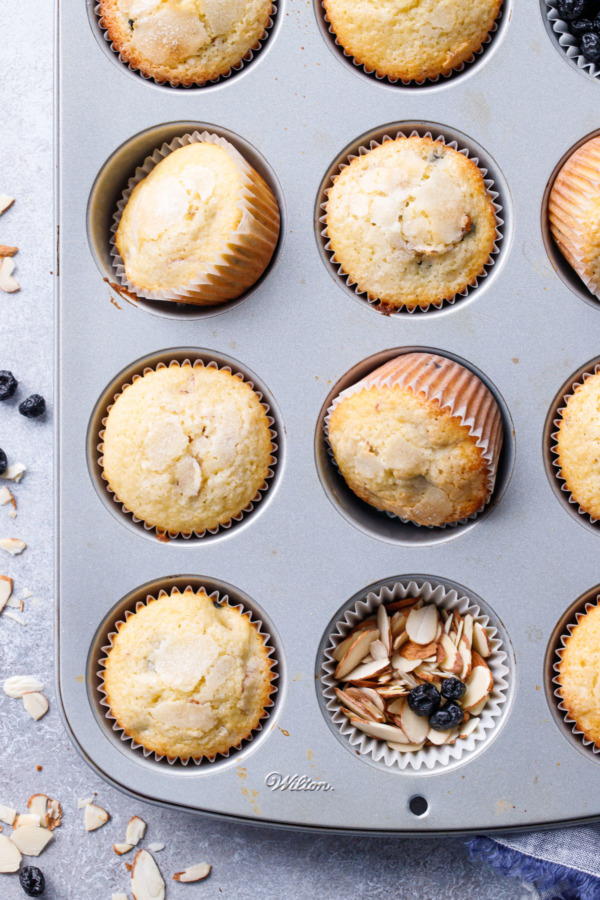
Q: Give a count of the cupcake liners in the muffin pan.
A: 12